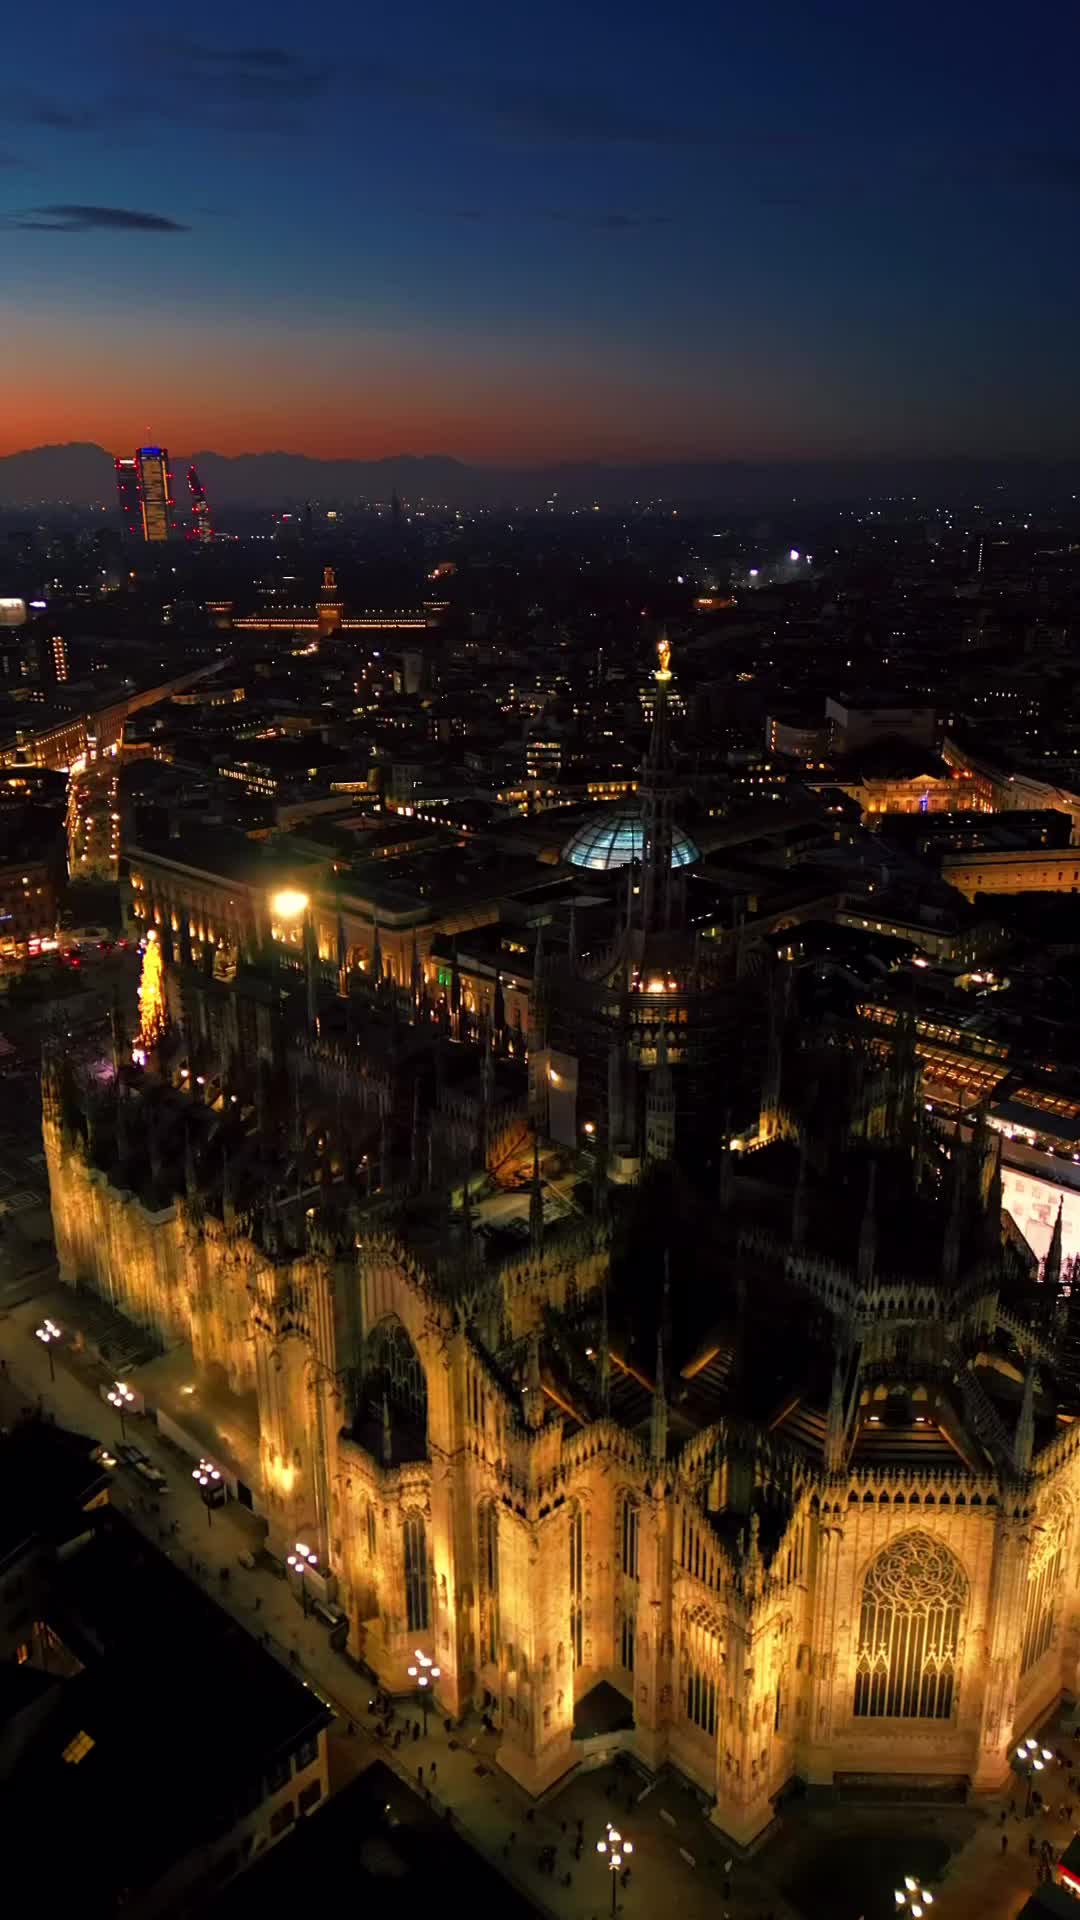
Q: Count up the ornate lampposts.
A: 8